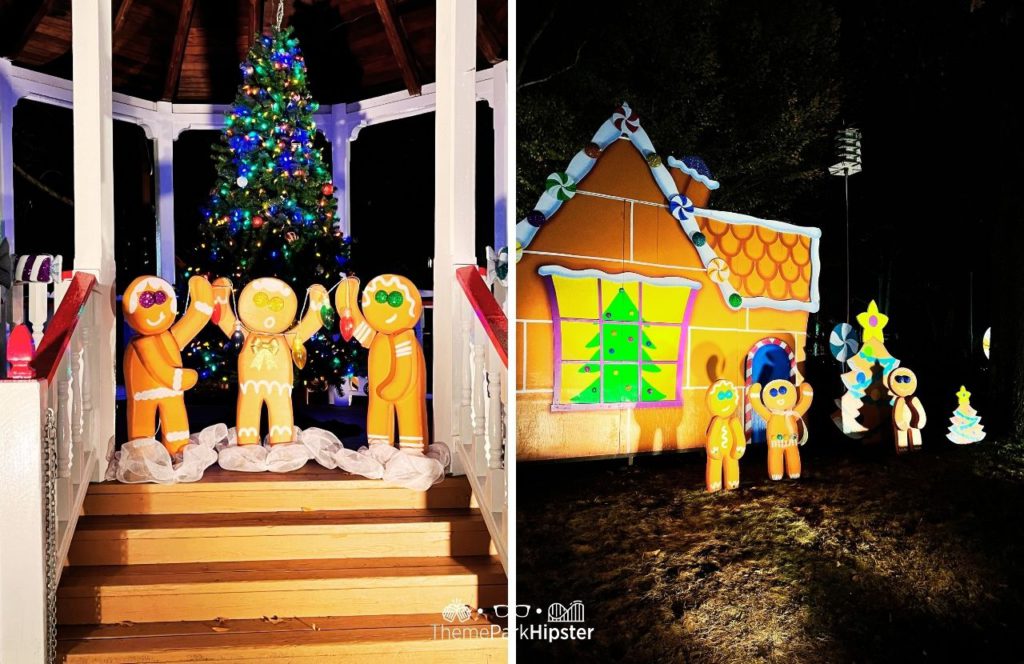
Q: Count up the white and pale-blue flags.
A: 0